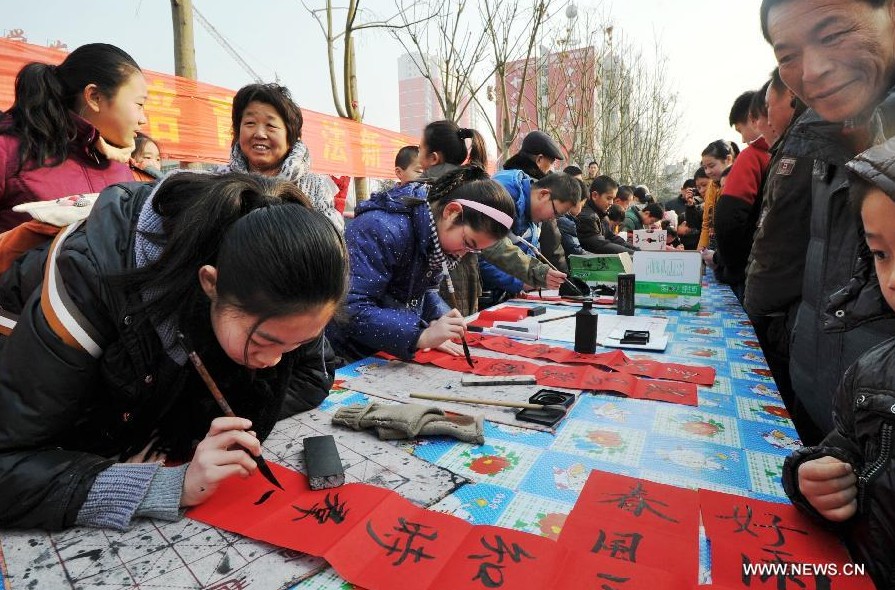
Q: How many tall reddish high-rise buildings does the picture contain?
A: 2